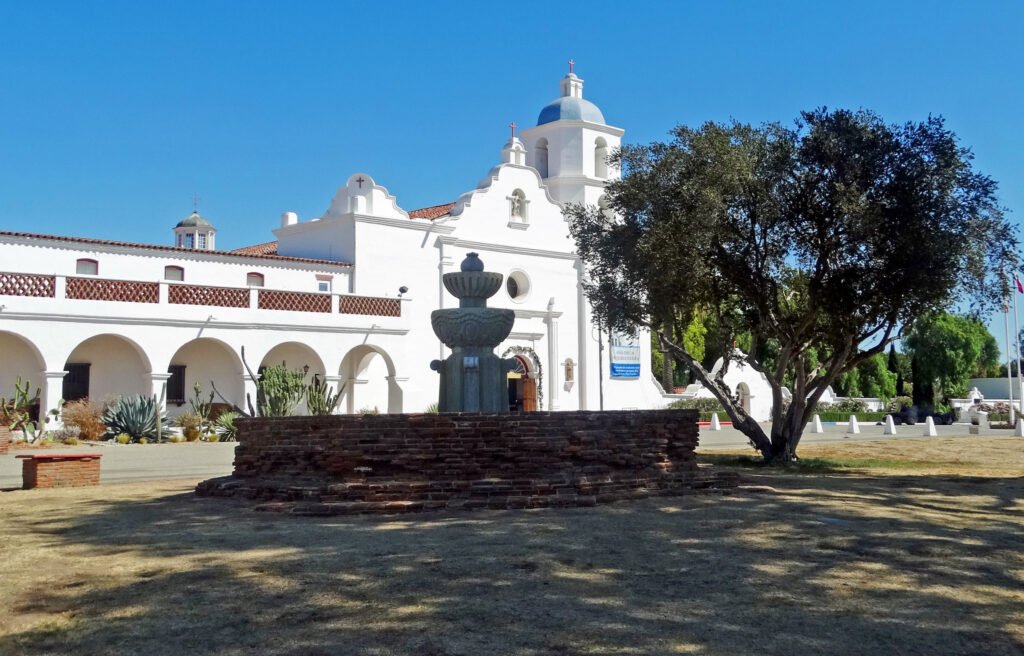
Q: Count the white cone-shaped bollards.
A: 6